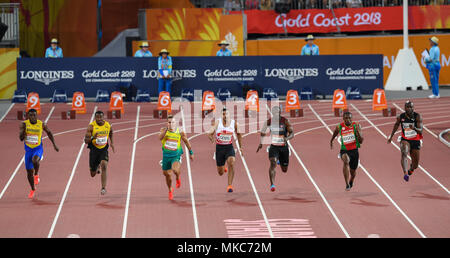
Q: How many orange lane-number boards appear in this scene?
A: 9